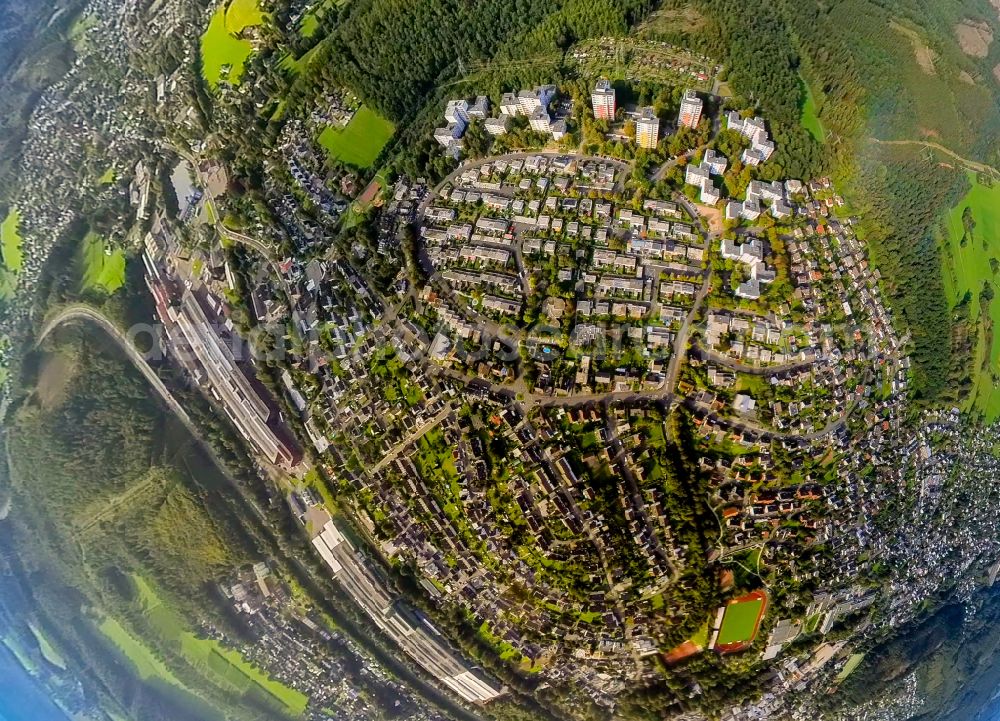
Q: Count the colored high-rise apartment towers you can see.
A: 3